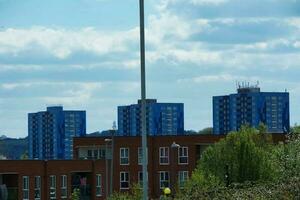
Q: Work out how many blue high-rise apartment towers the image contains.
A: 3